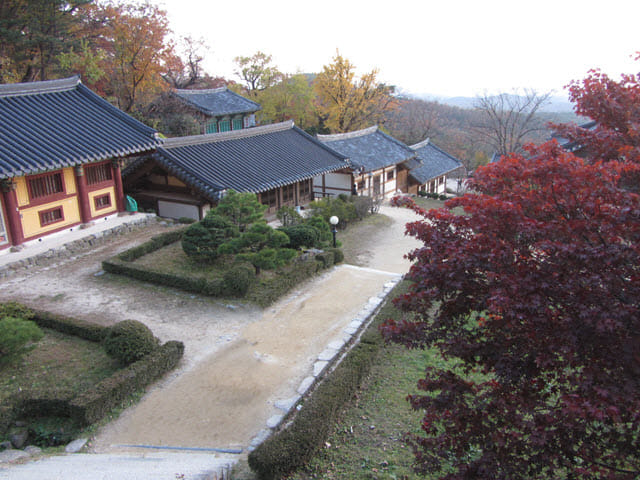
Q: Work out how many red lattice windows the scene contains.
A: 4